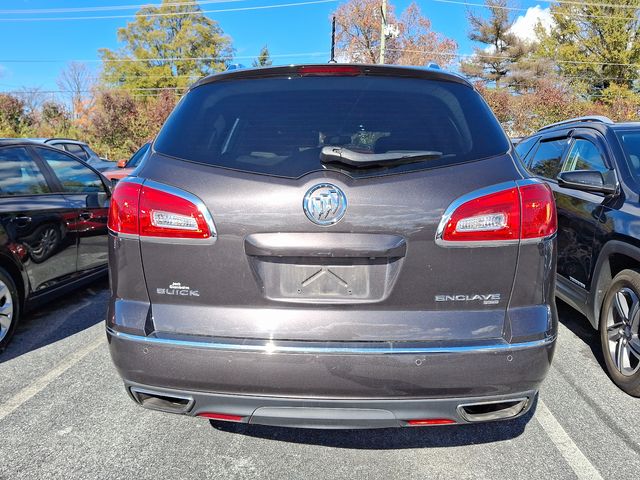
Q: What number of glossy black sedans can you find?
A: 1